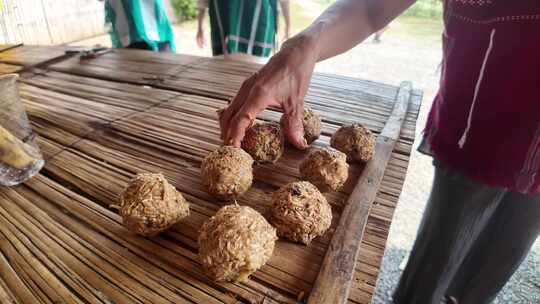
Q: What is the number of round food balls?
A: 8